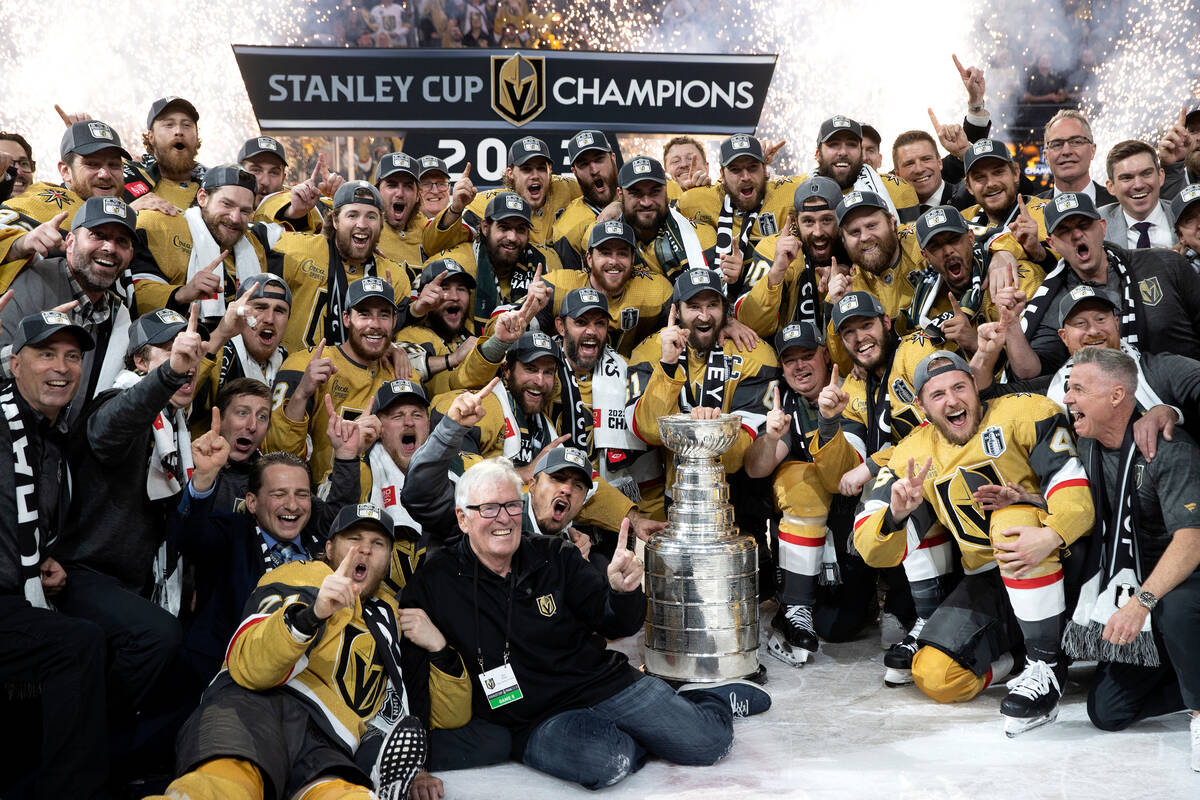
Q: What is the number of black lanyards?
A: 1